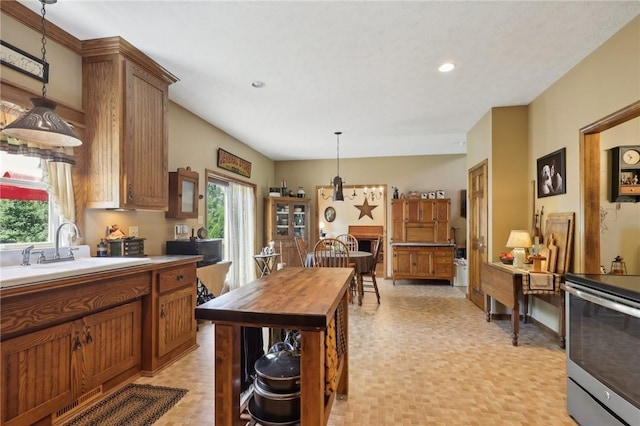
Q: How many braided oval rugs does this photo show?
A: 0